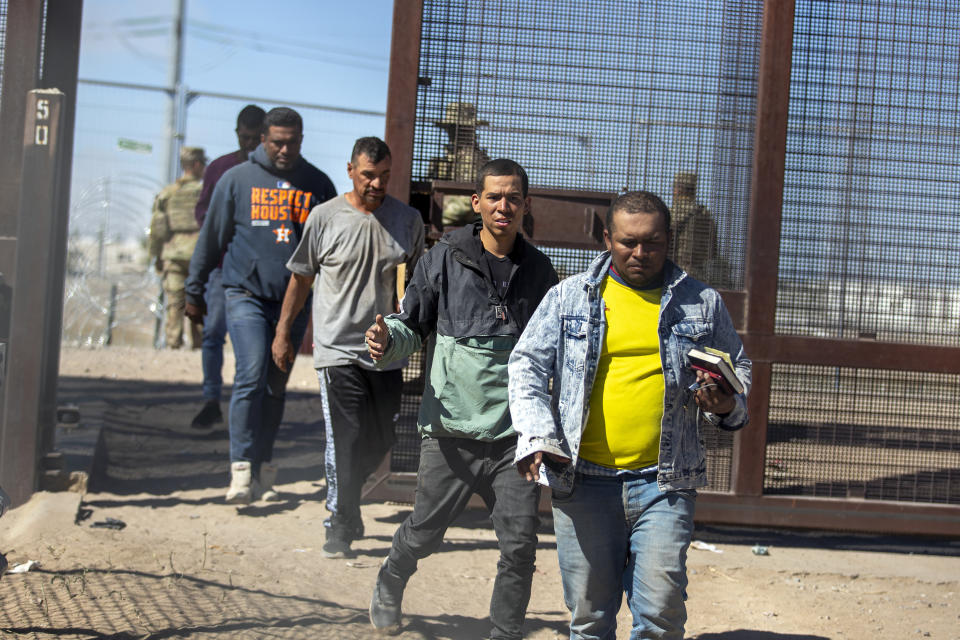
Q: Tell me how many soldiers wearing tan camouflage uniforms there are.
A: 3